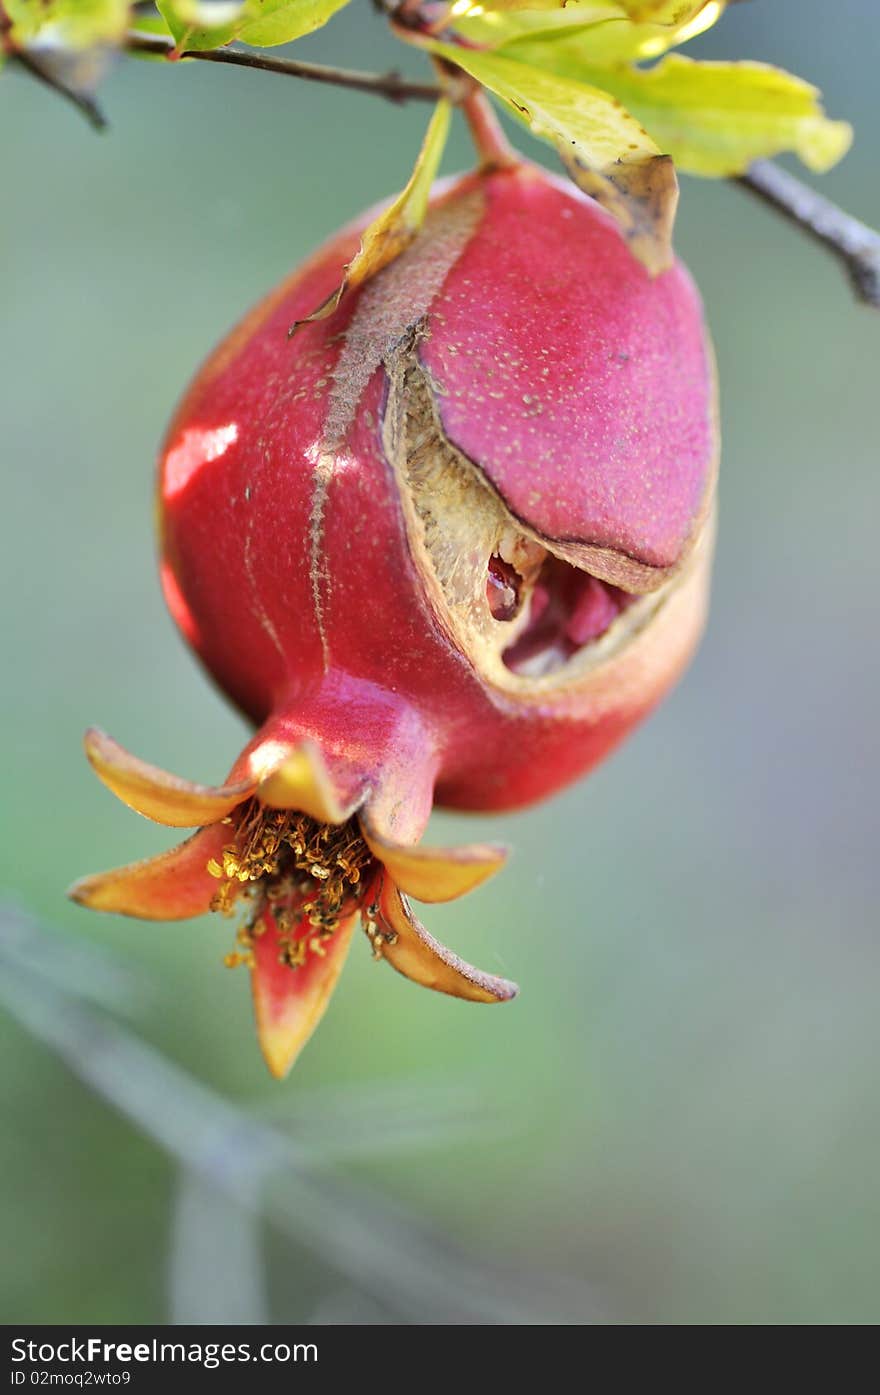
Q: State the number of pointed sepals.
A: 6